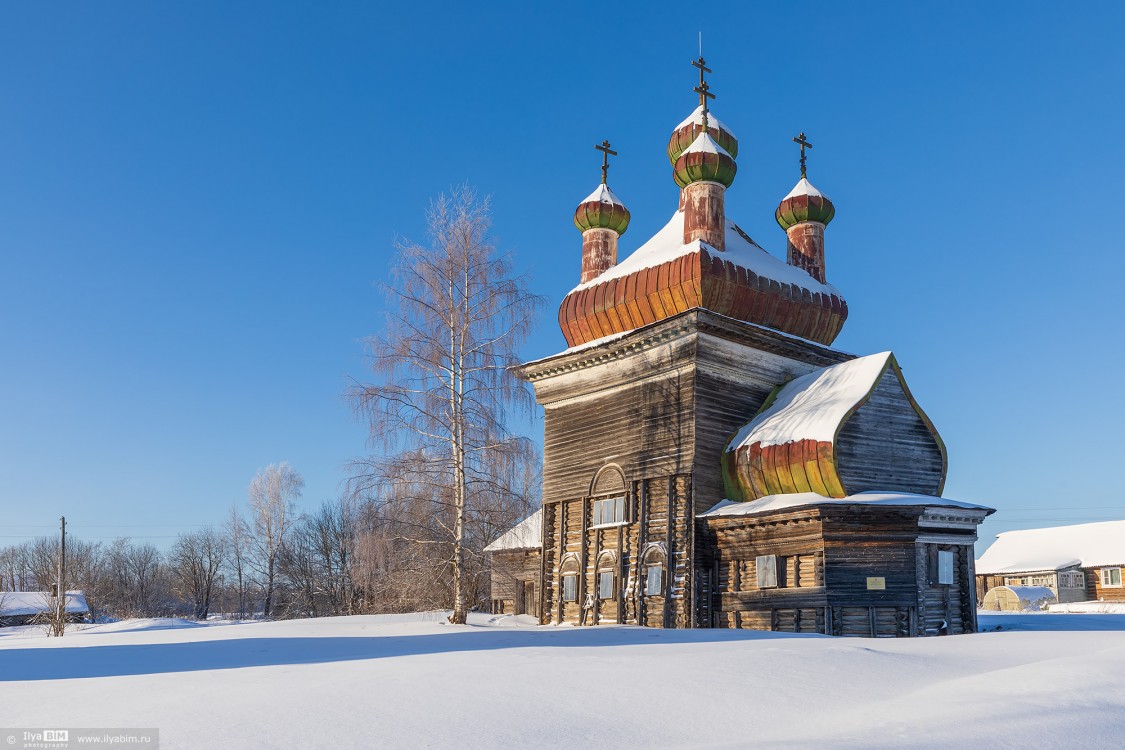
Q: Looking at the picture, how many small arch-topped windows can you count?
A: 3